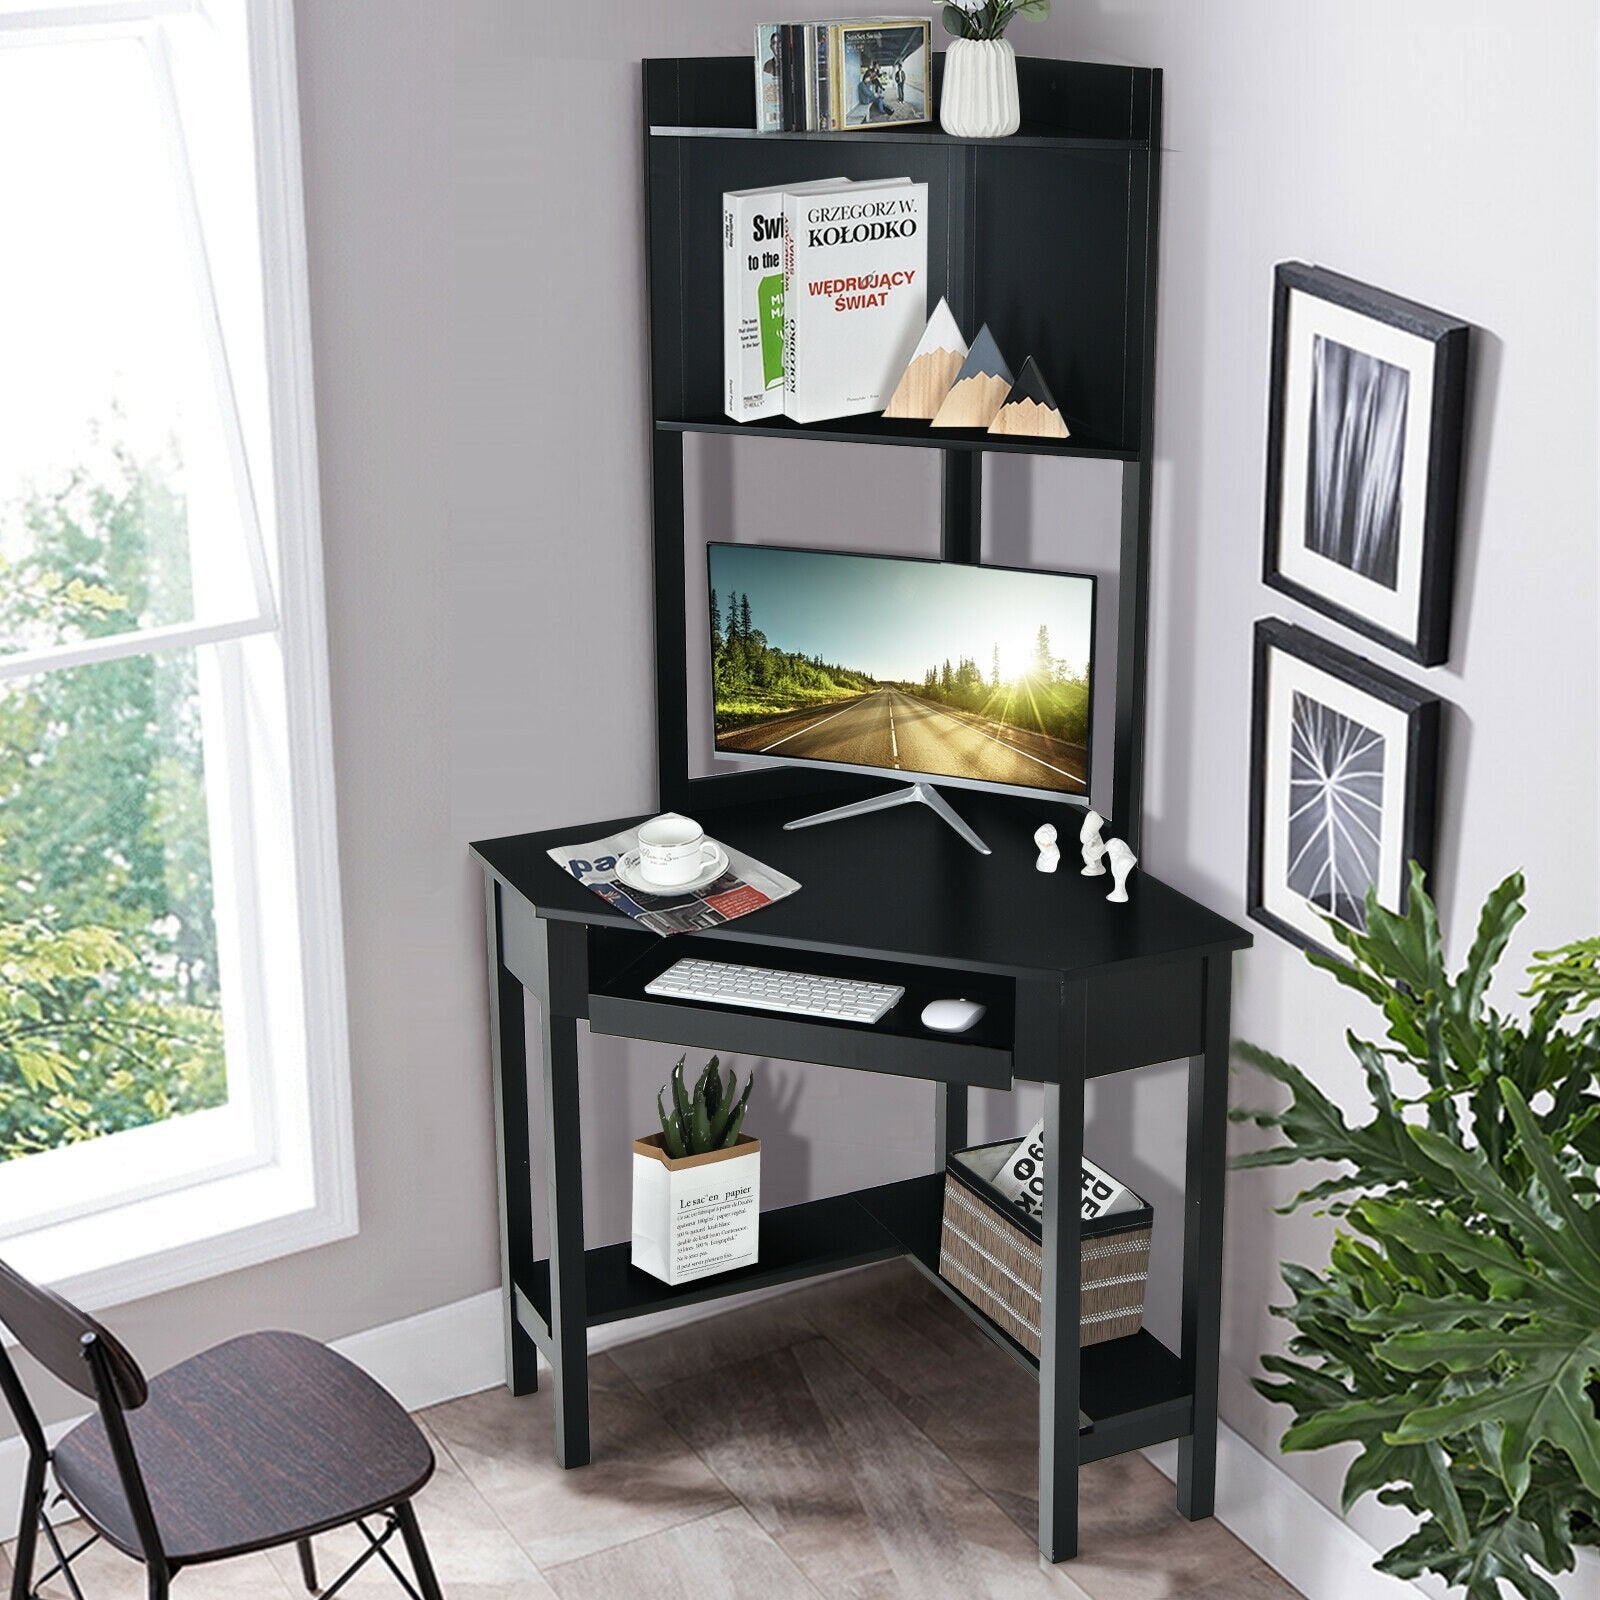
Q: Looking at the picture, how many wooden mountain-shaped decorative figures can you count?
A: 3